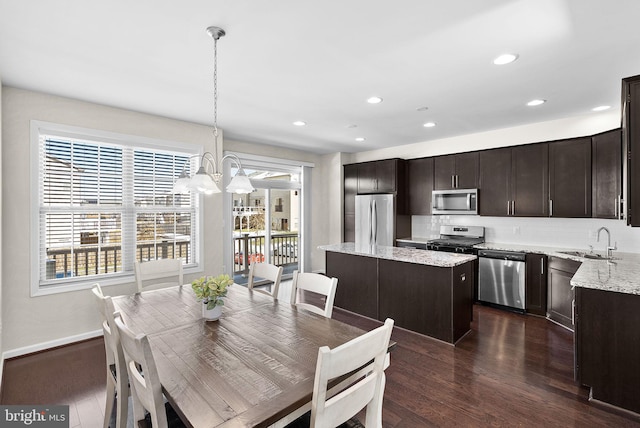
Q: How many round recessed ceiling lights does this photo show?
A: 7